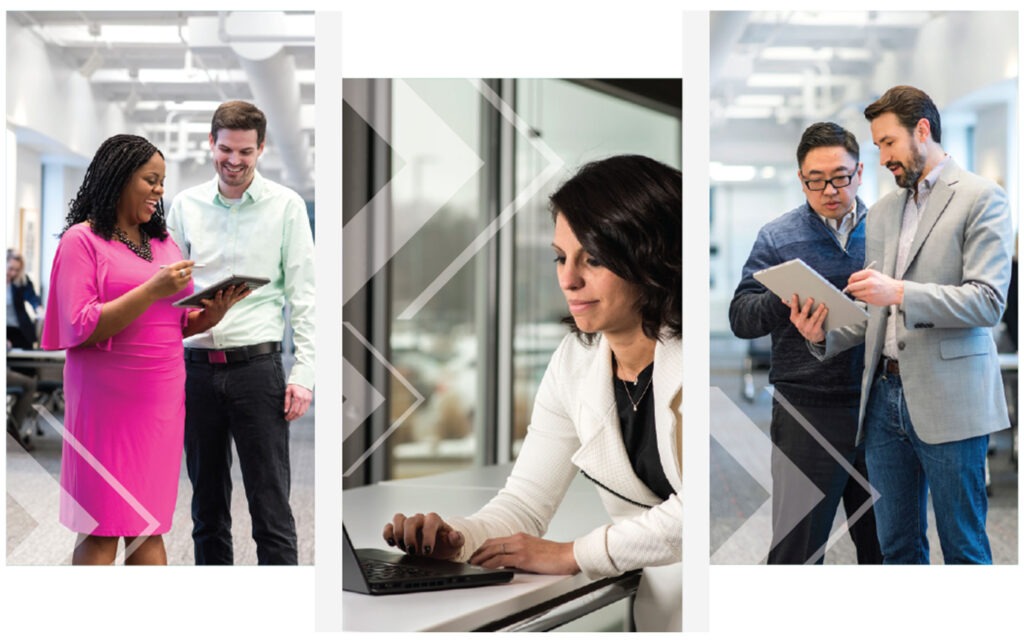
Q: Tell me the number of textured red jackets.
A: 0